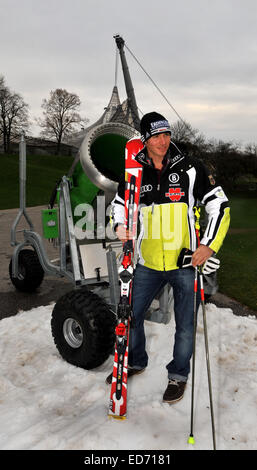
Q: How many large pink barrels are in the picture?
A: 0